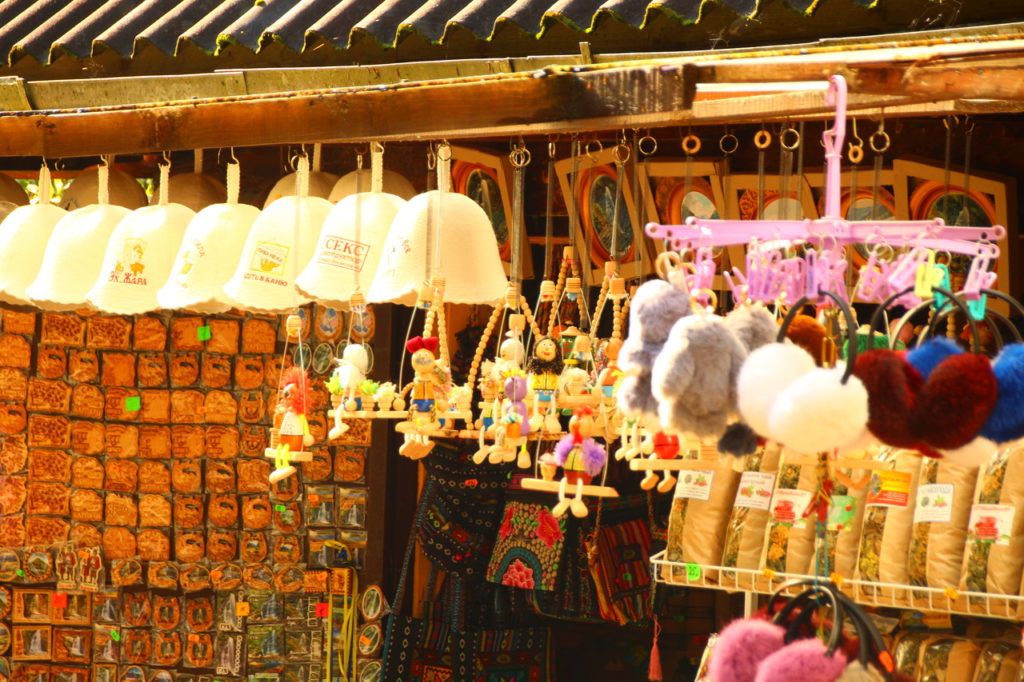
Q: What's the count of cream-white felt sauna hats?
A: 7